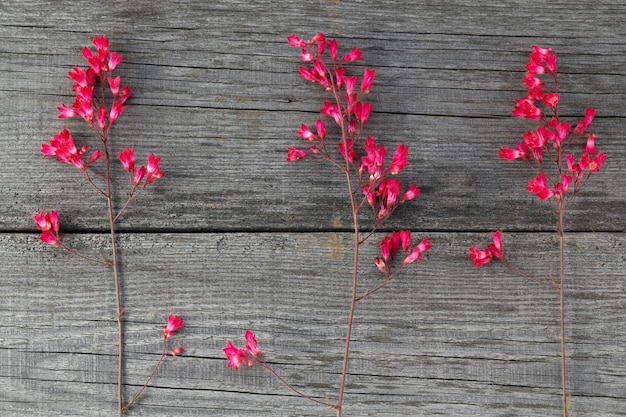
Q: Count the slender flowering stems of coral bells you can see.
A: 3